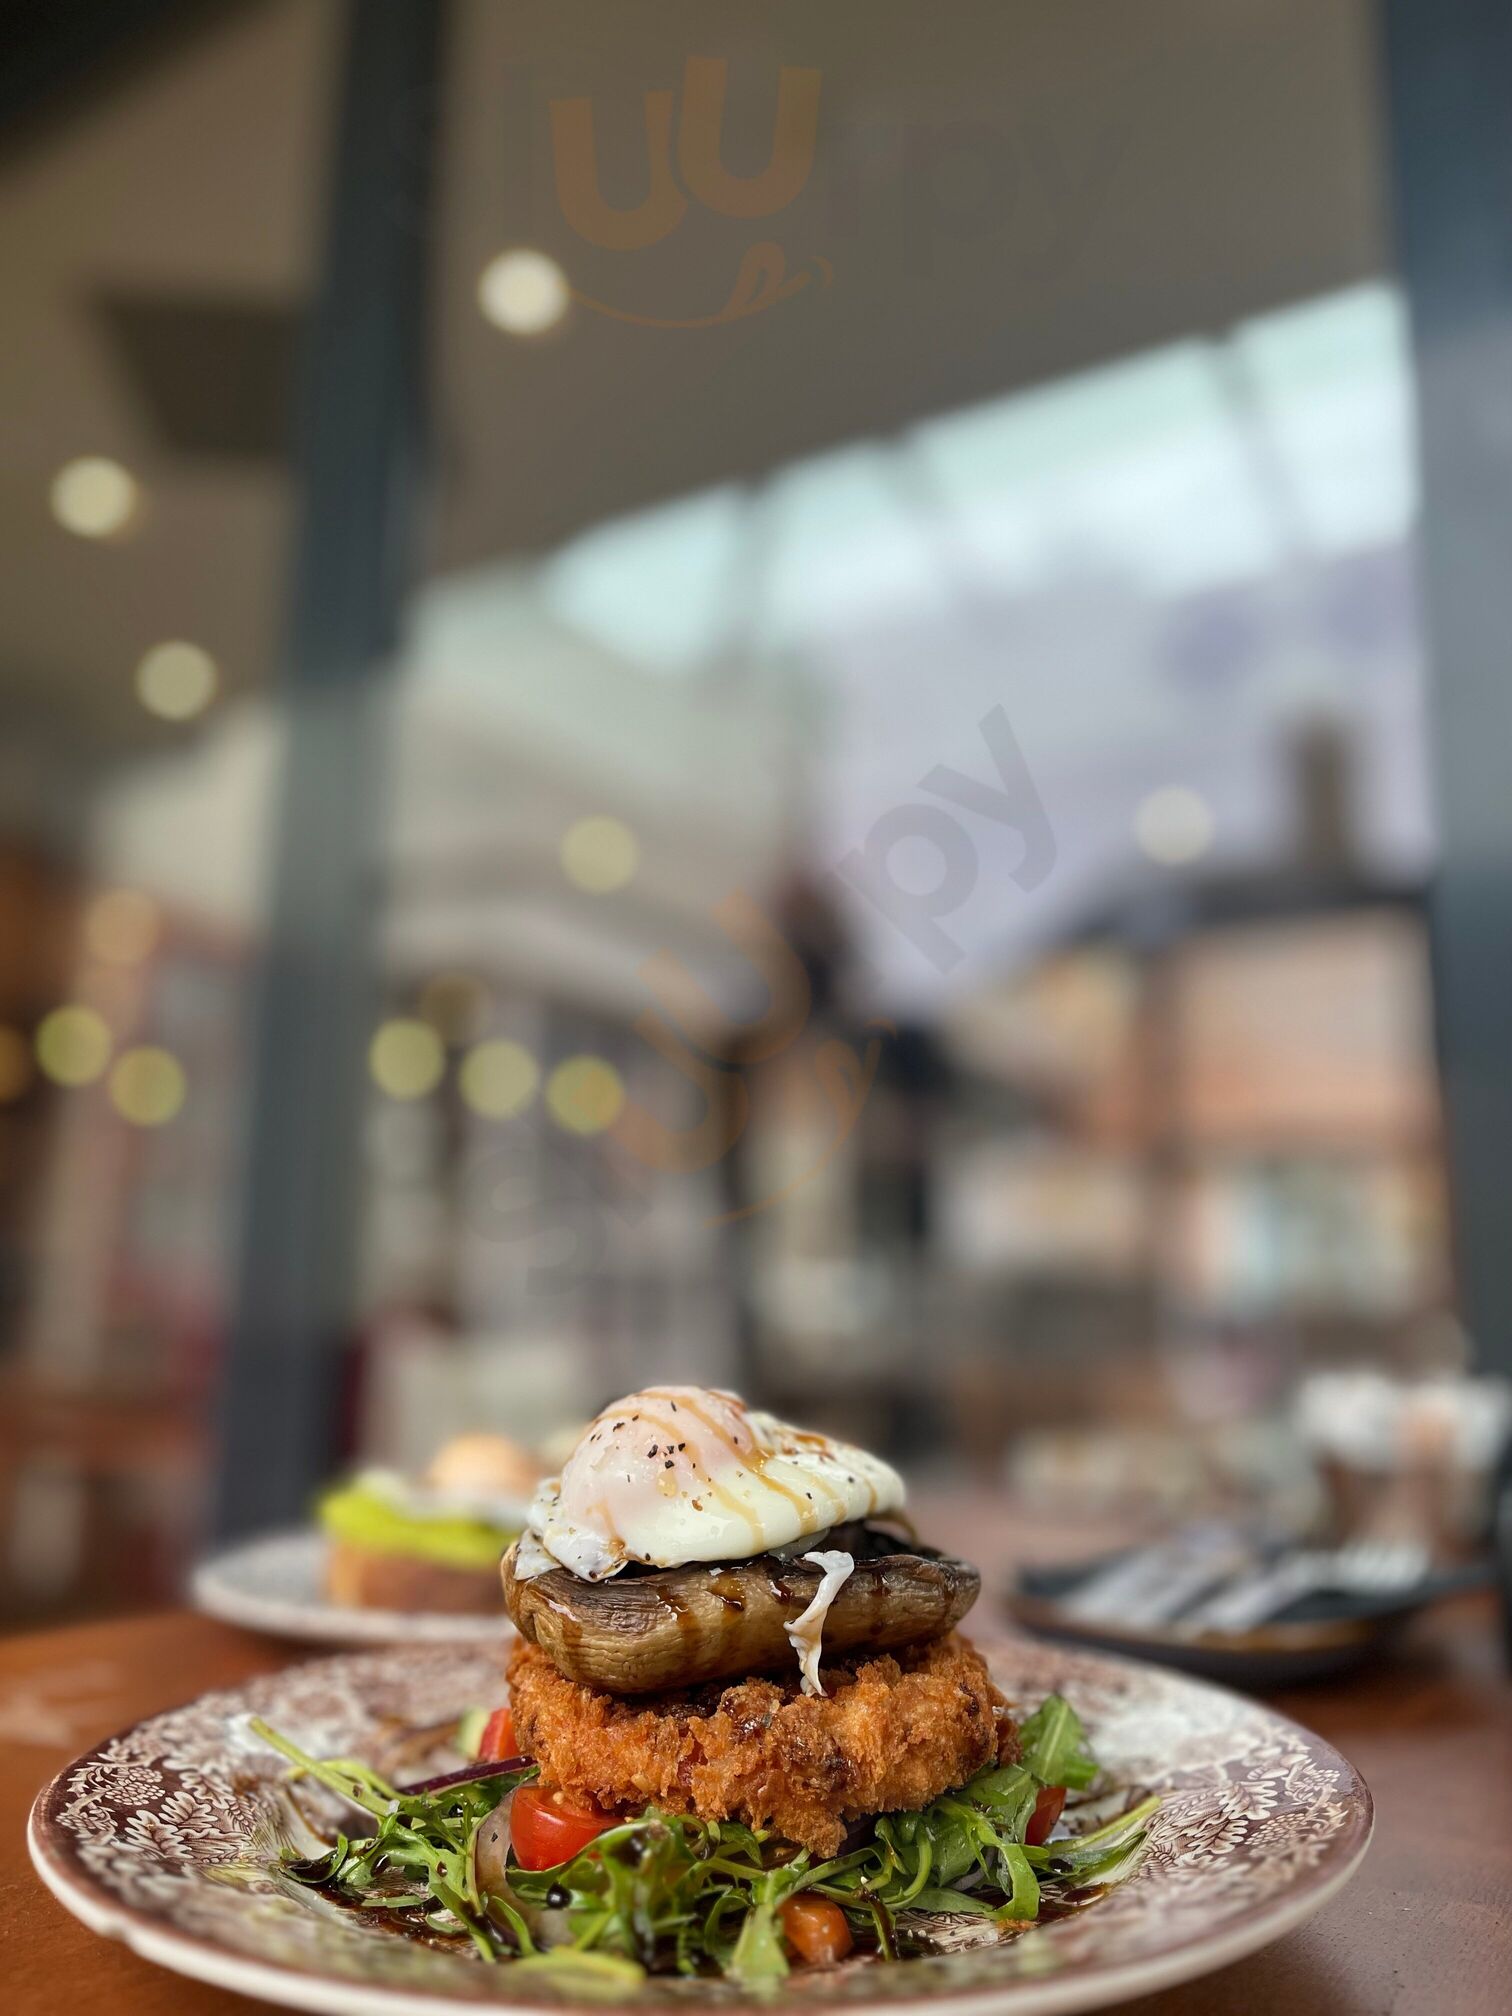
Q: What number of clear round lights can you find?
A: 10